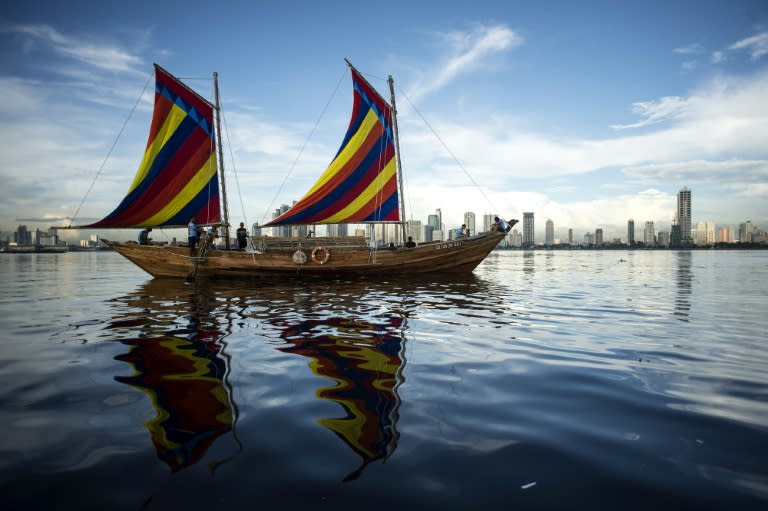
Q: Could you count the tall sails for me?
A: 2